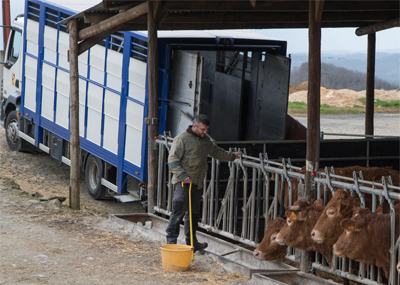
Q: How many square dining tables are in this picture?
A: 0